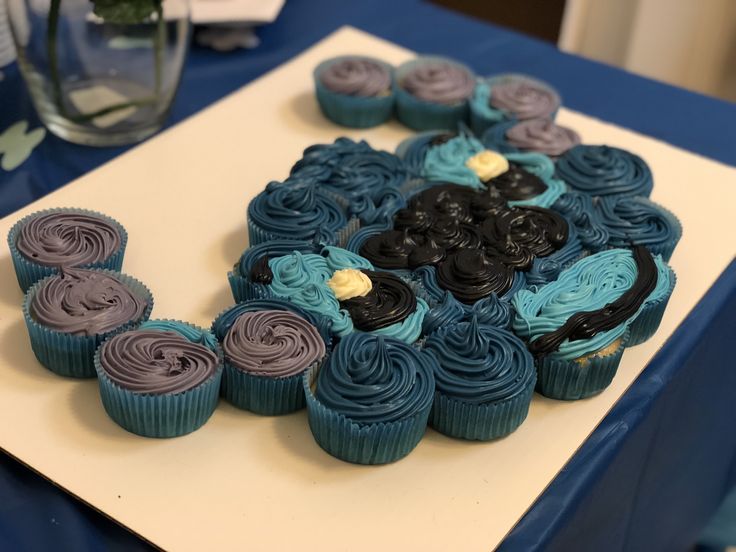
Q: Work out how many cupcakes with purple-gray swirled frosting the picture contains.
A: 8